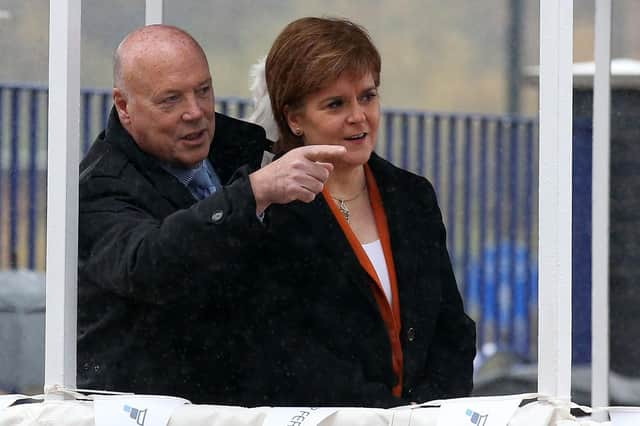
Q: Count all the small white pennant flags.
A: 3